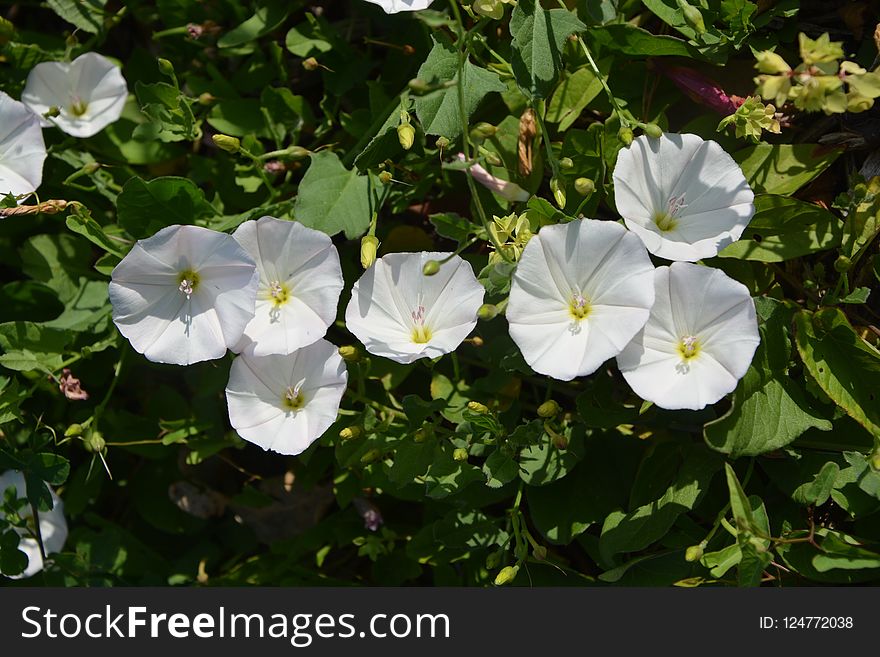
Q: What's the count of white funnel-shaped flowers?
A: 11